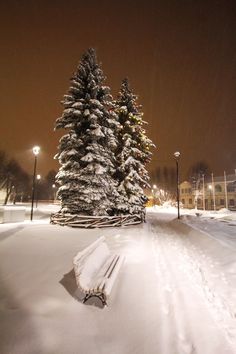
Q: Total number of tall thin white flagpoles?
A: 3